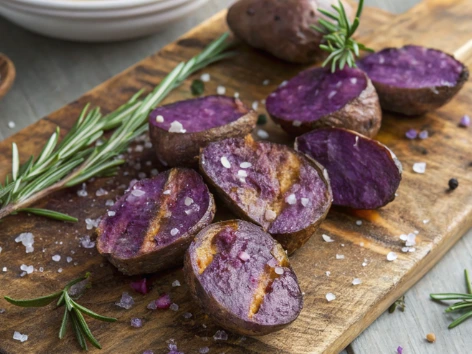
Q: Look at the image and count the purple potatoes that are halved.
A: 7